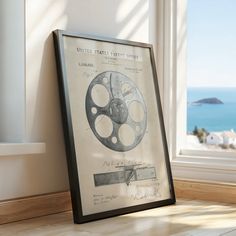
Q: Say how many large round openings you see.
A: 4